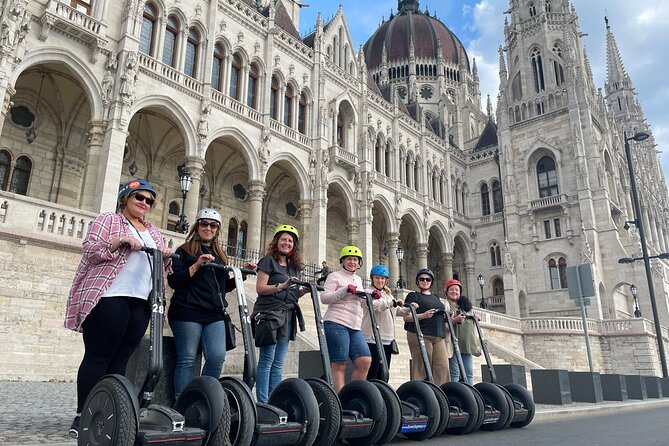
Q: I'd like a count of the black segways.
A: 7